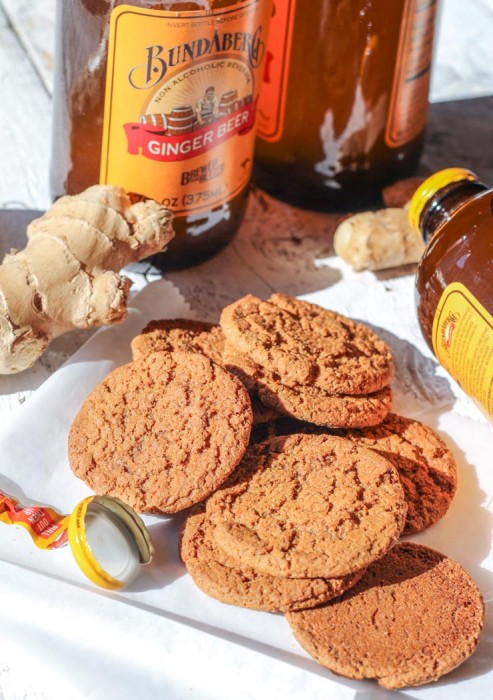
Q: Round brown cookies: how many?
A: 8